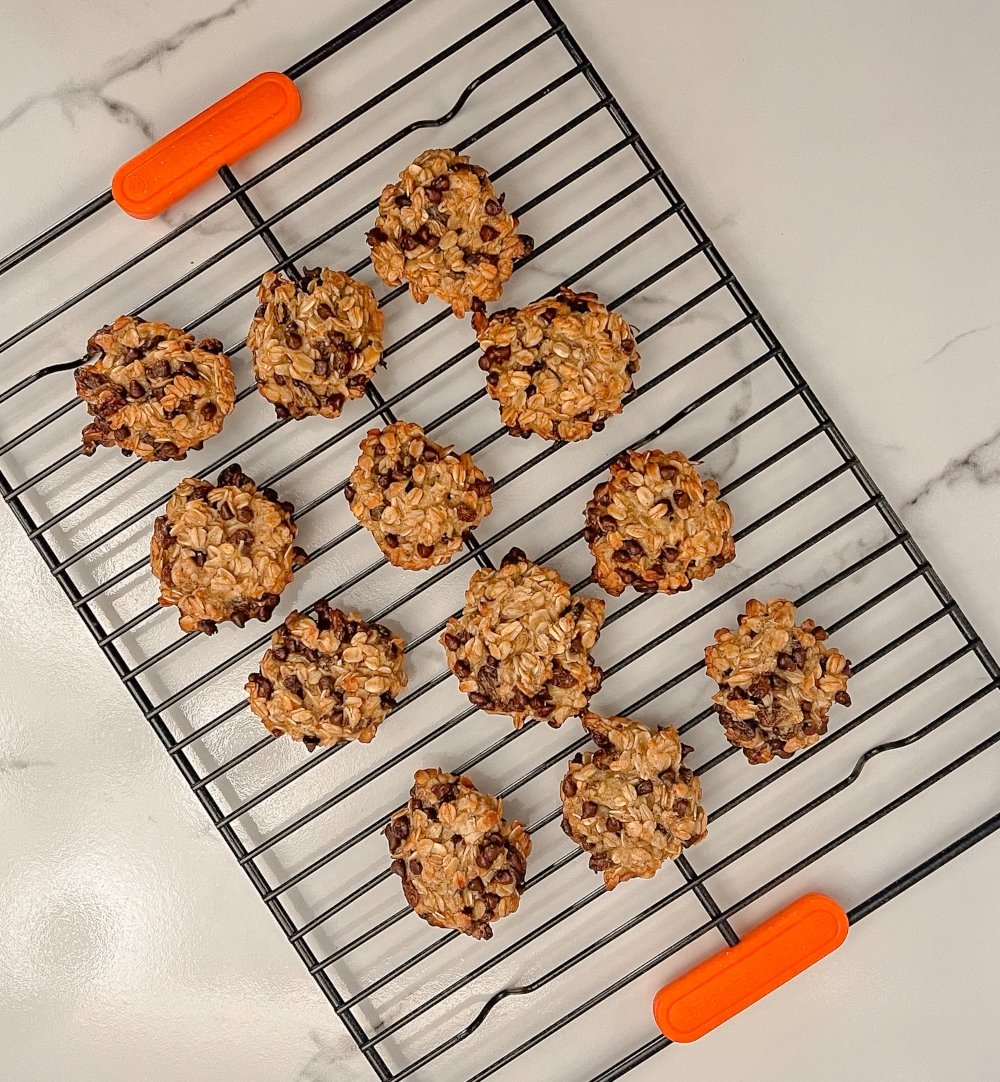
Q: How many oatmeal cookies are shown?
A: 12